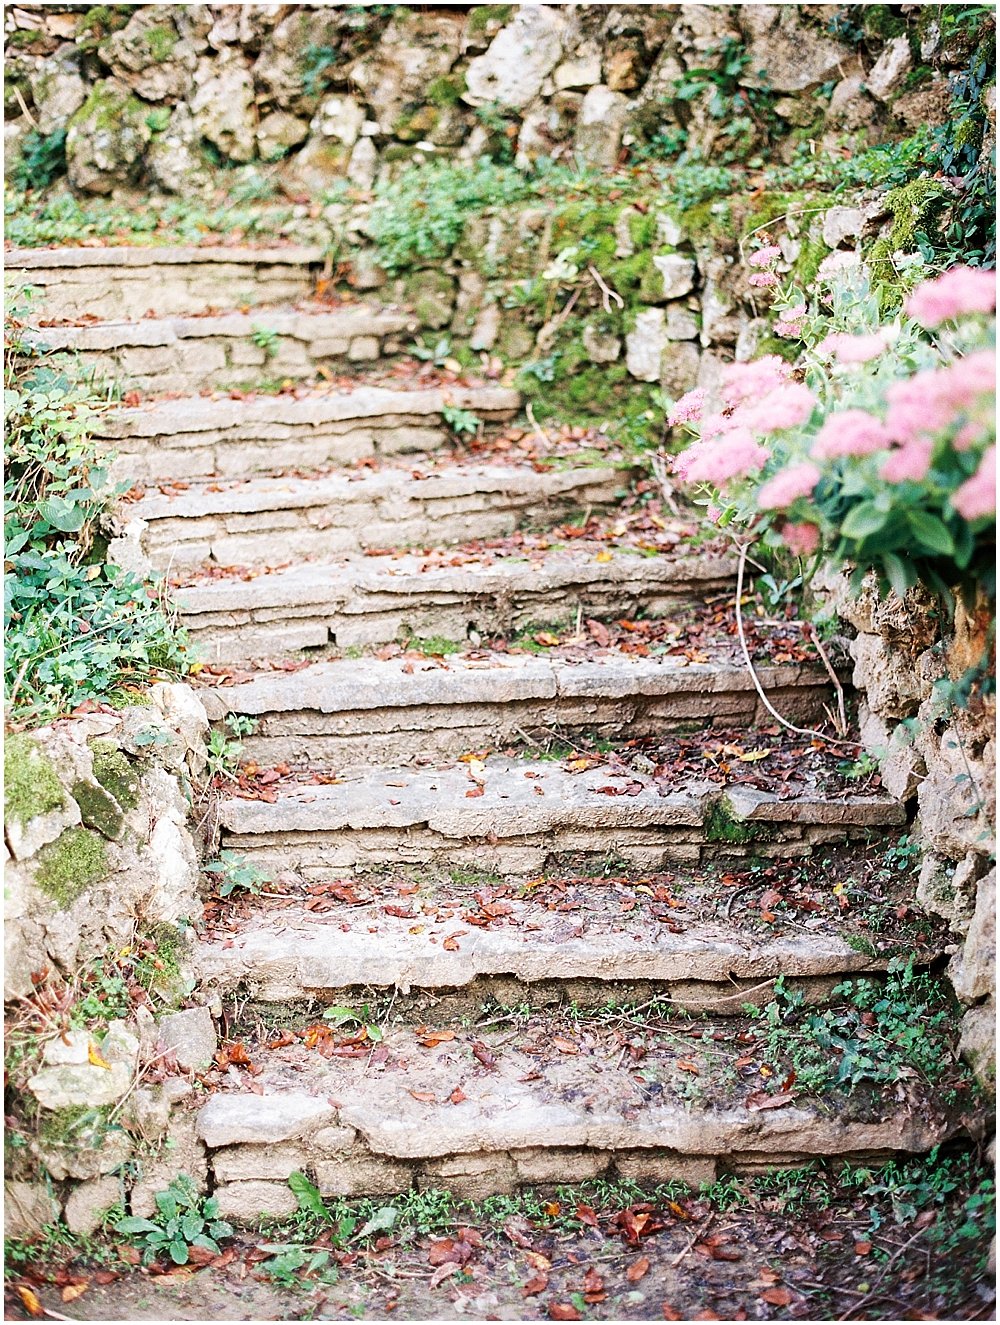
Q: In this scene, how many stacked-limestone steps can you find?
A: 9